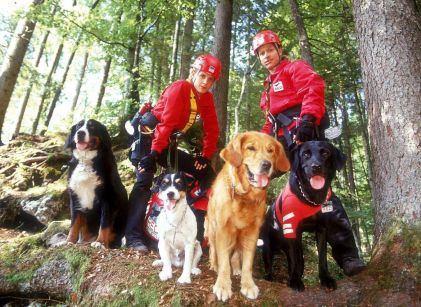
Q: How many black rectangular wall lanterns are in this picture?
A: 0